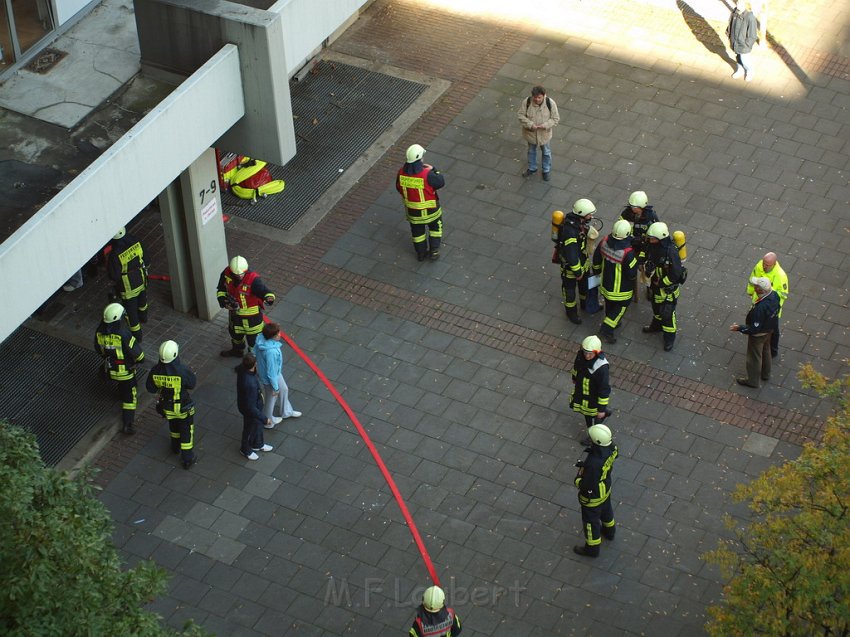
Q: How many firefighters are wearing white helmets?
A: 12